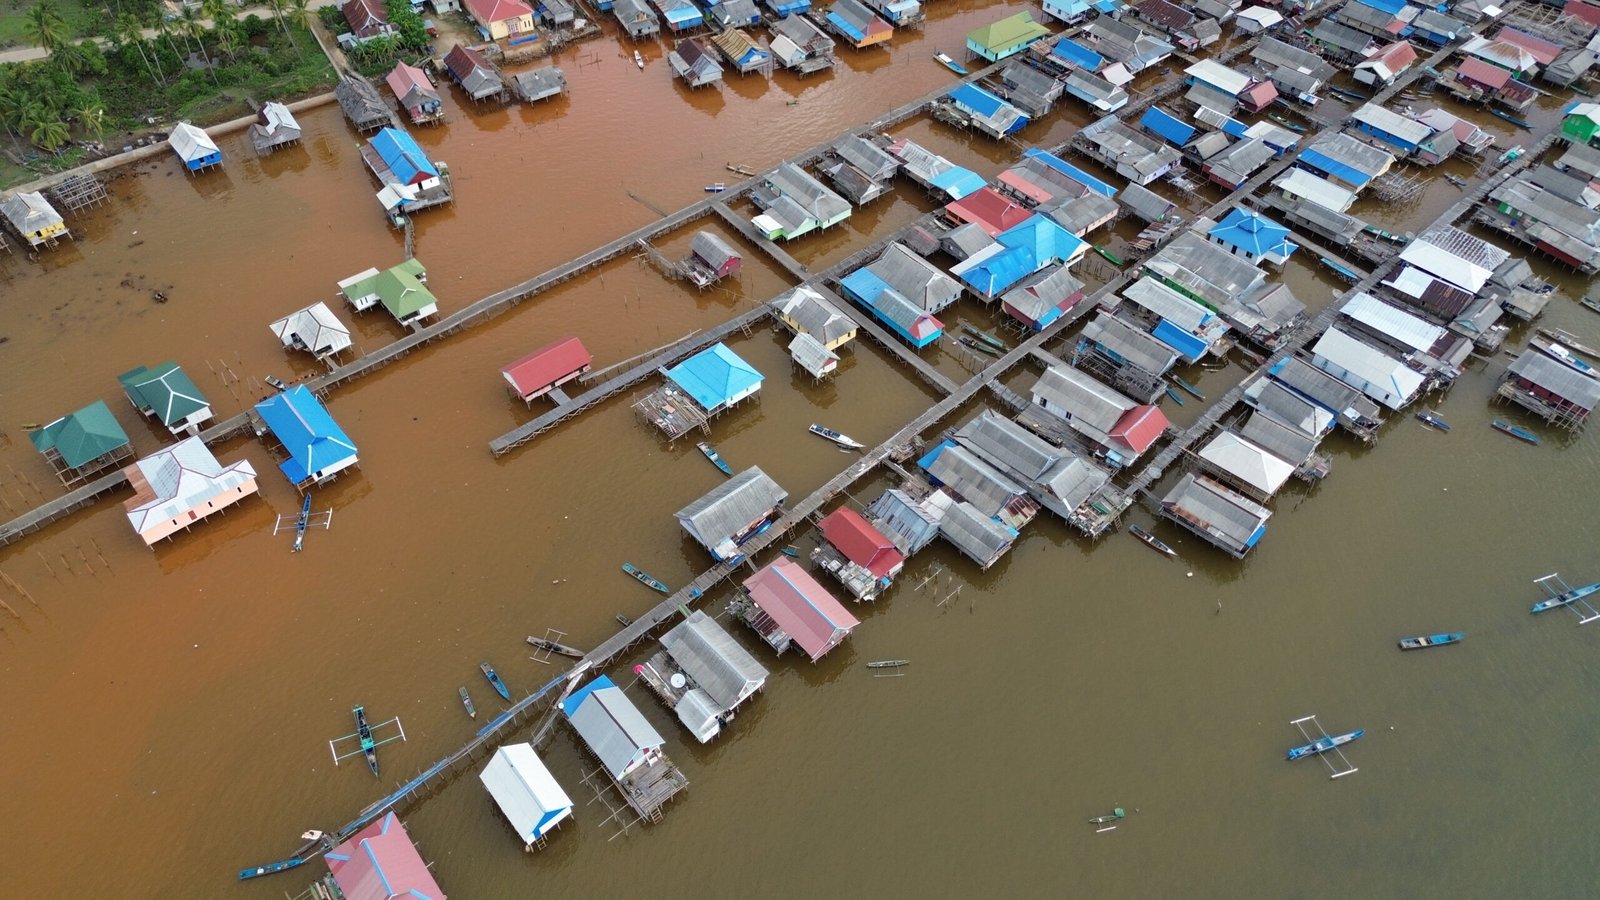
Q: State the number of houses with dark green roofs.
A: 2